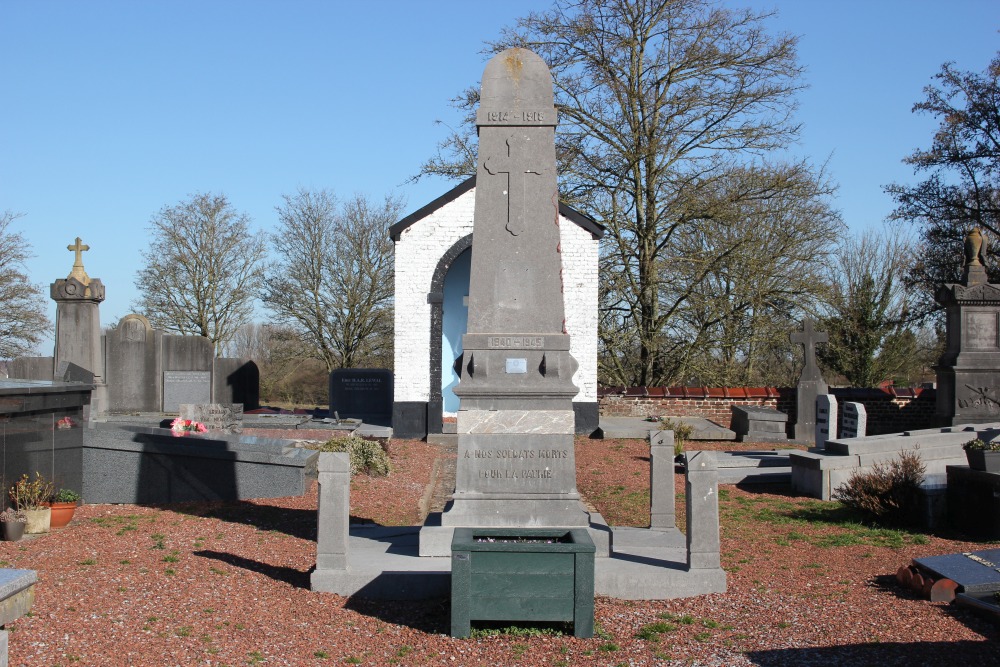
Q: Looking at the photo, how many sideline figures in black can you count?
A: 0